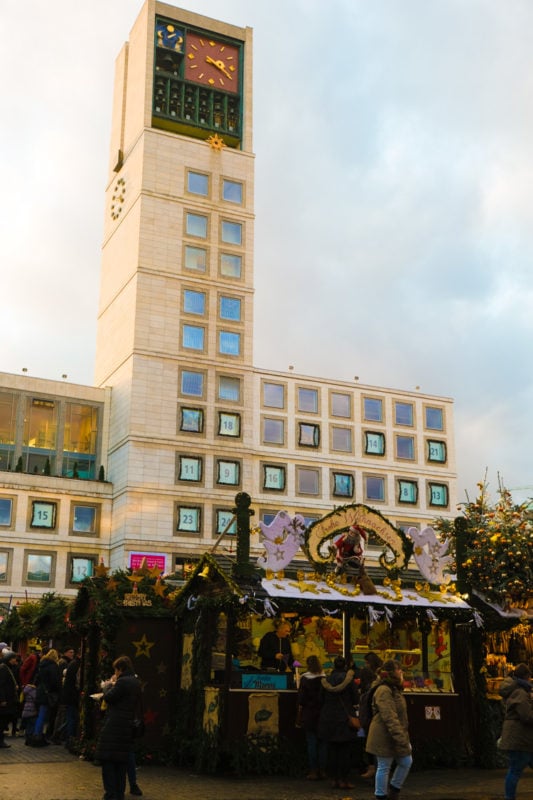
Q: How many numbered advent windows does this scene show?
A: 12